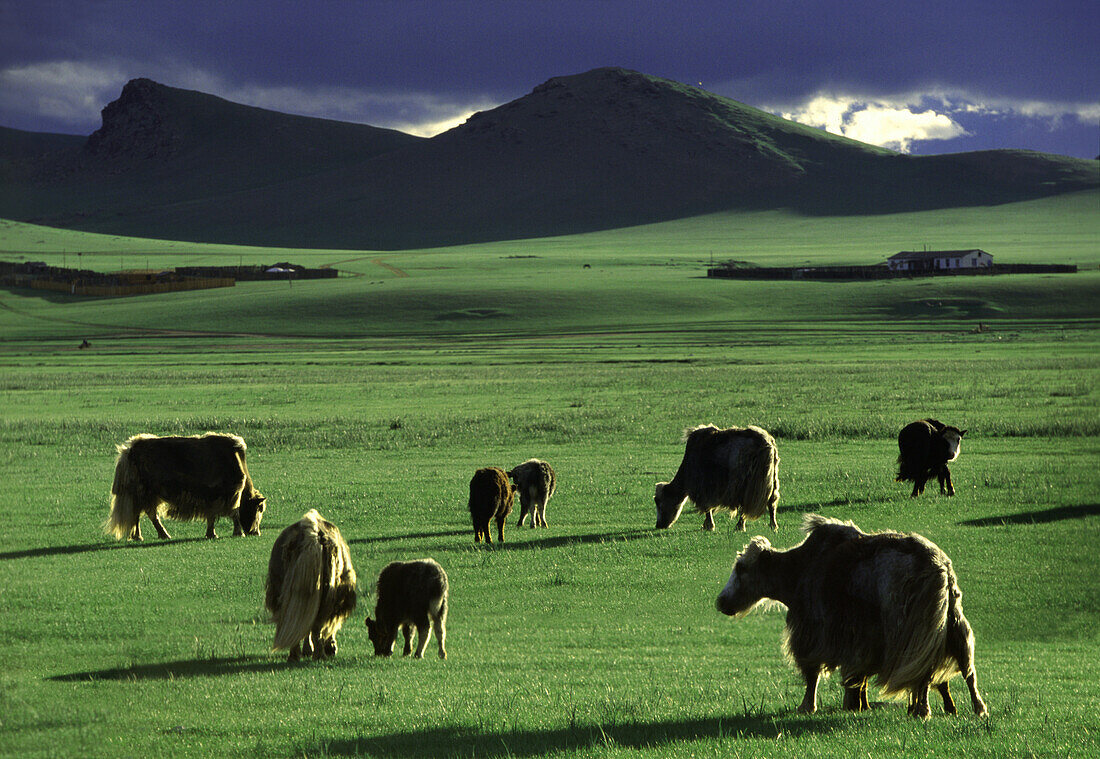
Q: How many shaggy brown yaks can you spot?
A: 8